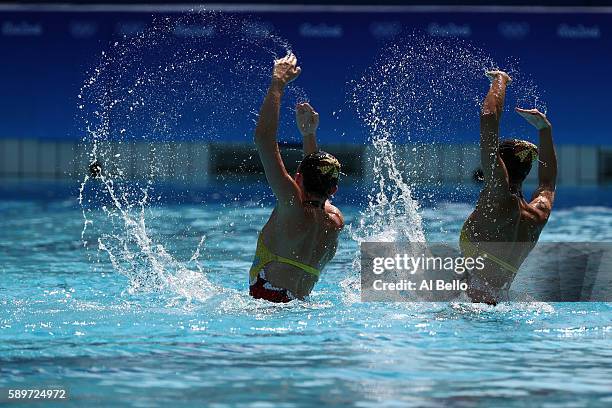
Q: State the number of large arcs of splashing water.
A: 2